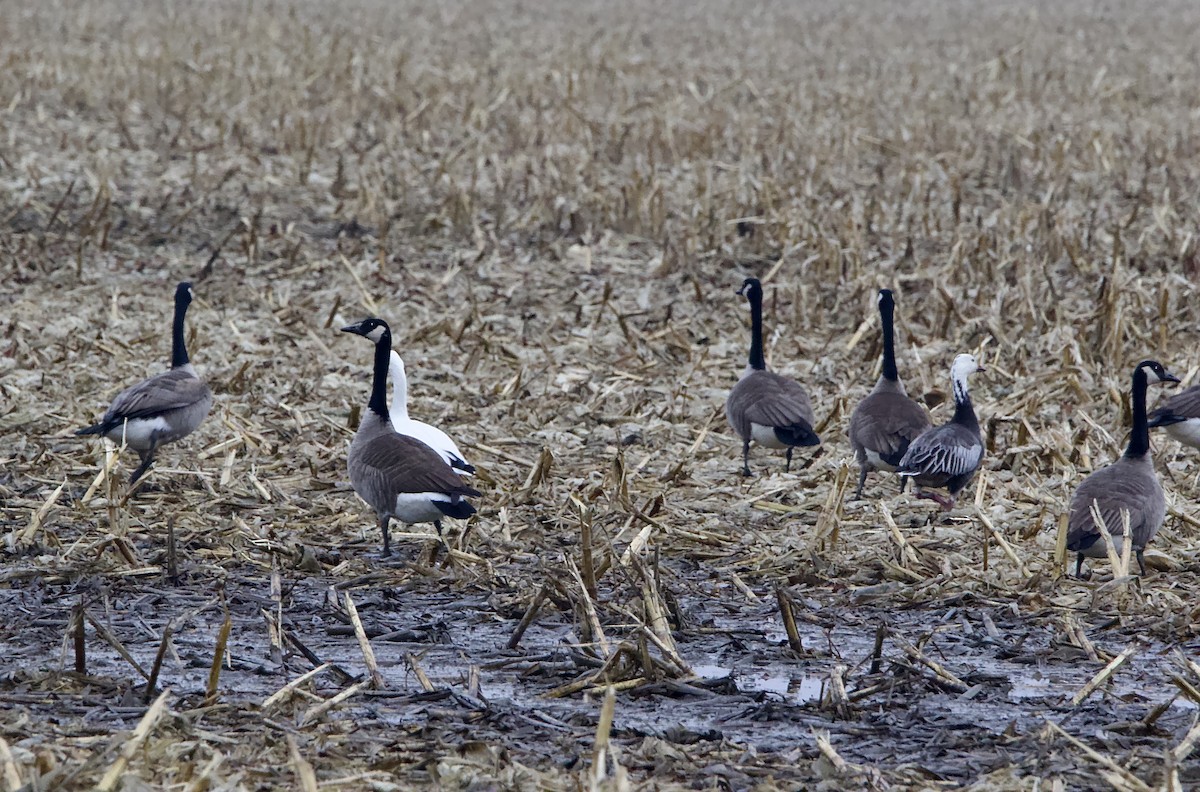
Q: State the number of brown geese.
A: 6